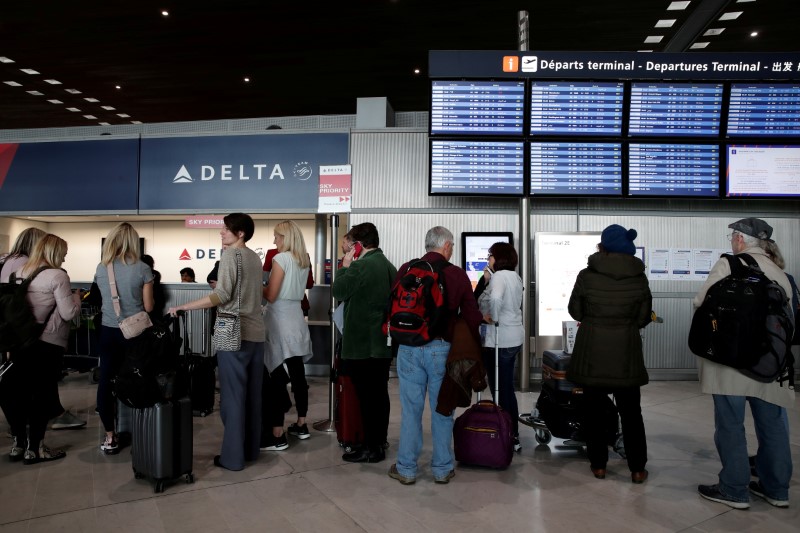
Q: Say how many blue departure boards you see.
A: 7